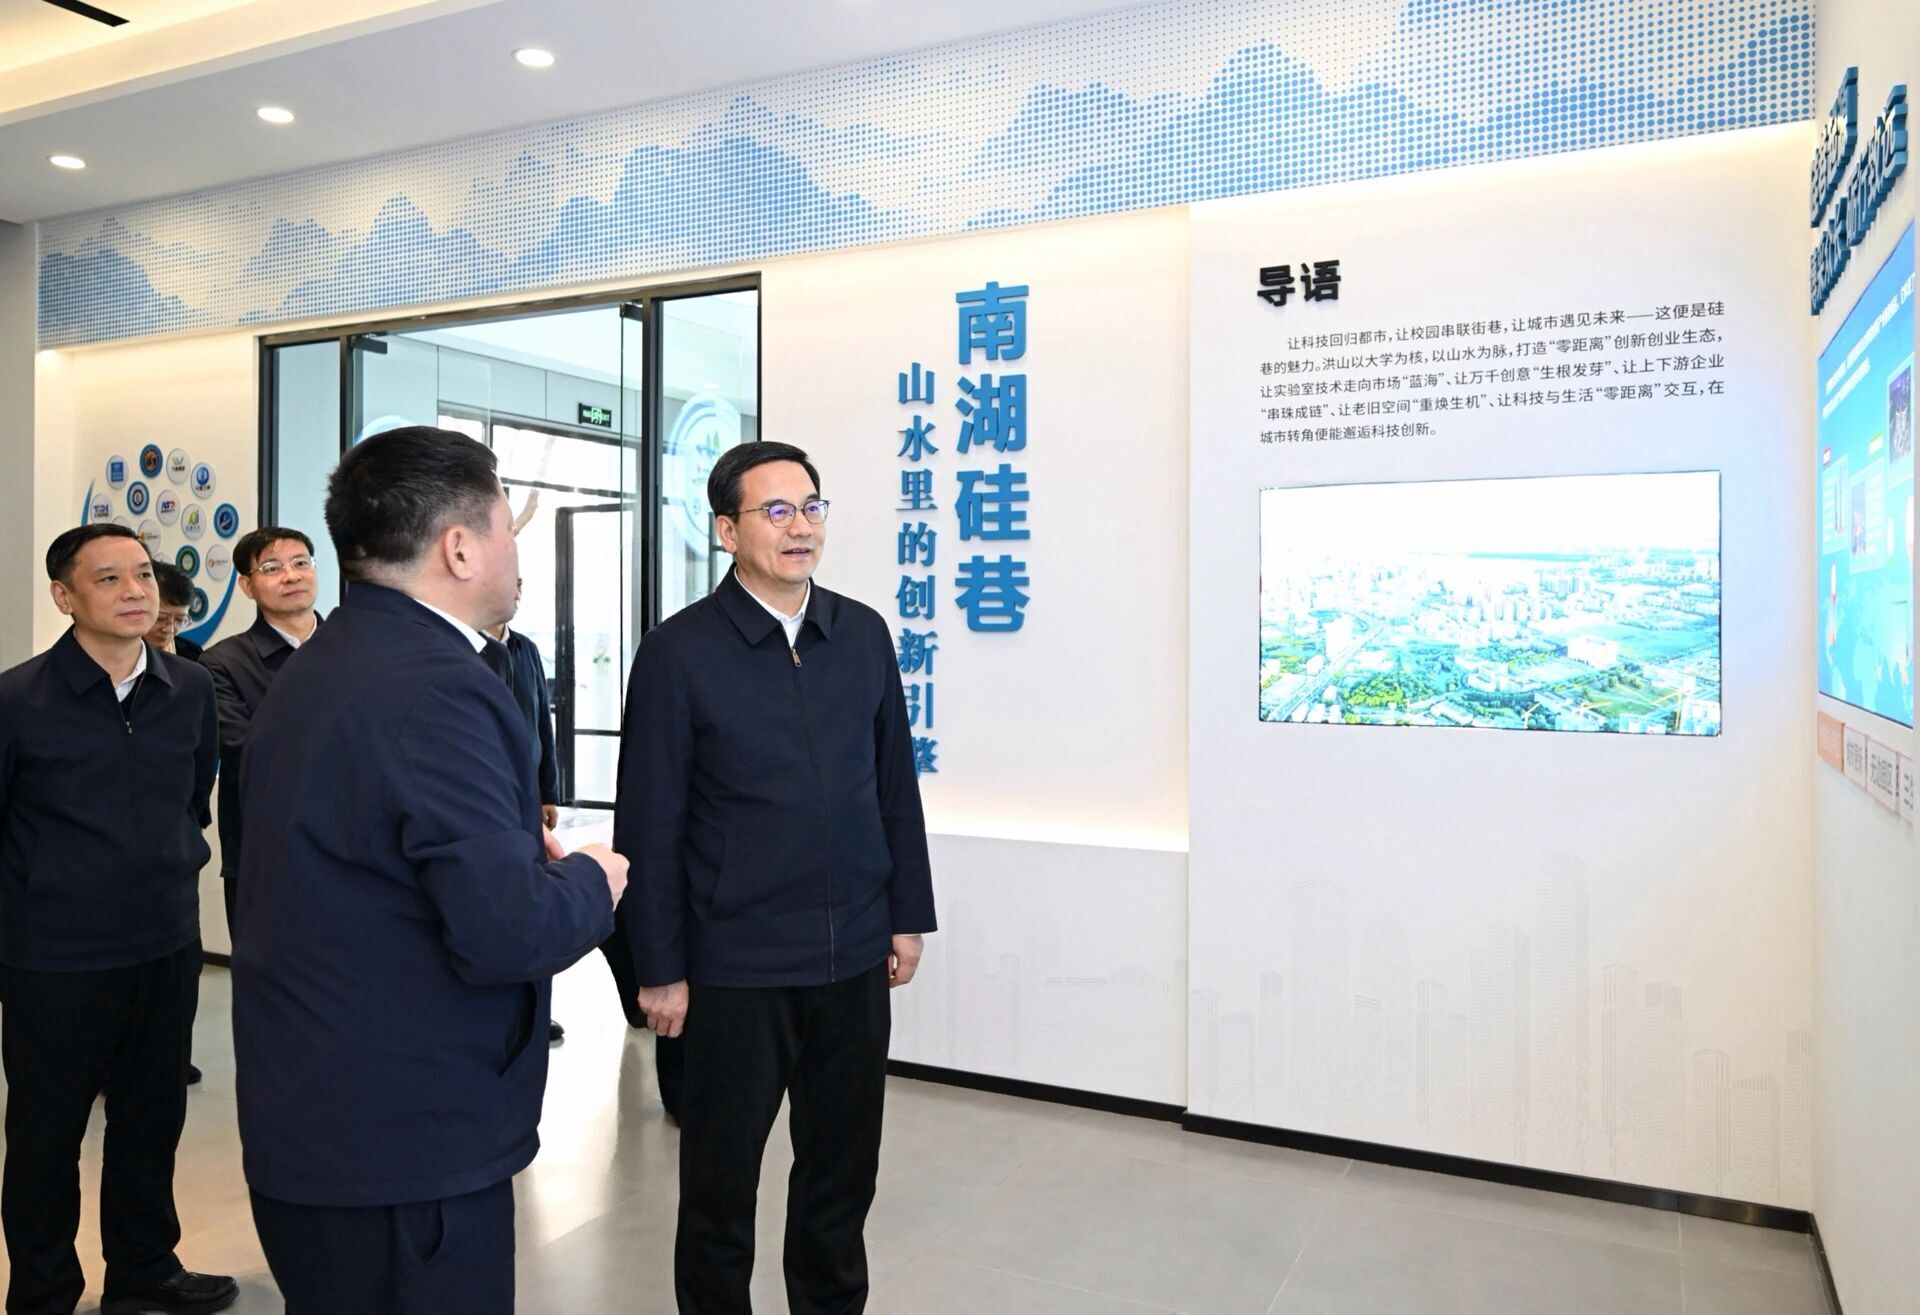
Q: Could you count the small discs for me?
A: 15